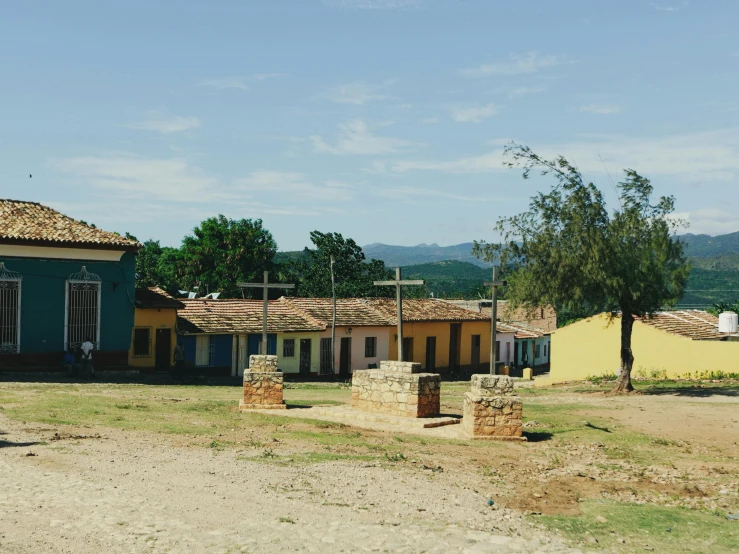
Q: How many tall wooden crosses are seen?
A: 3